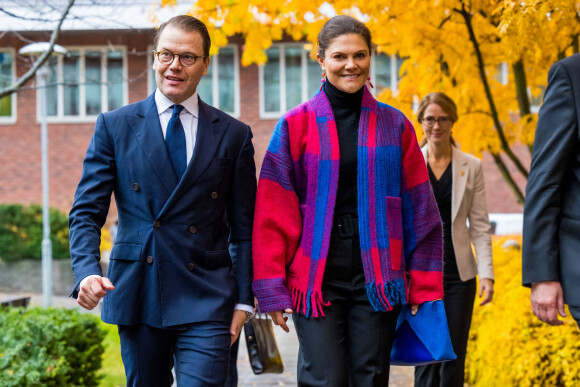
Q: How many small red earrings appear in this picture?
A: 2